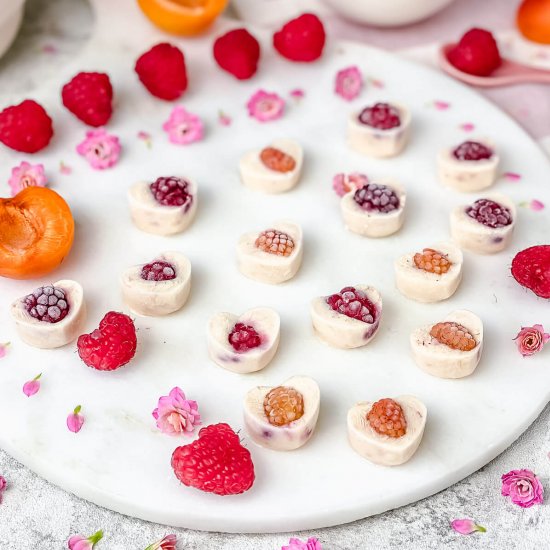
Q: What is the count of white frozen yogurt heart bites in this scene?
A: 15